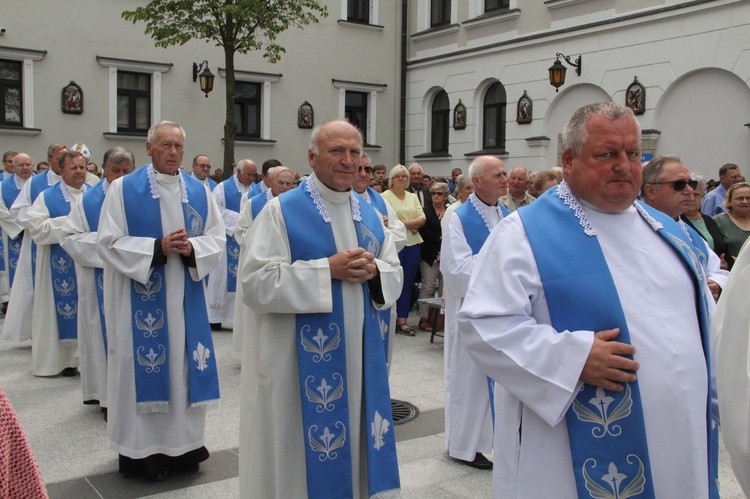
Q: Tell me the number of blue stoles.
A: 15